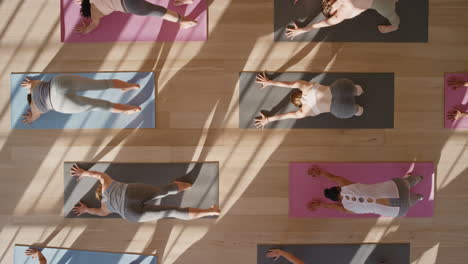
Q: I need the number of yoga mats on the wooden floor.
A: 9